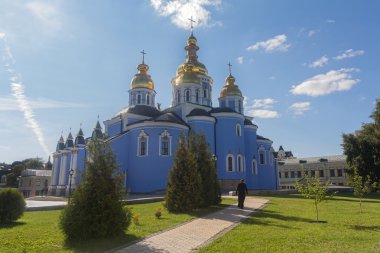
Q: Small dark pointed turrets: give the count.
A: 4